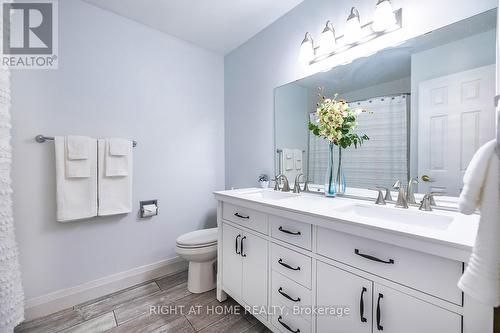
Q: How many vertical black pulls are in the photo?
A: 4